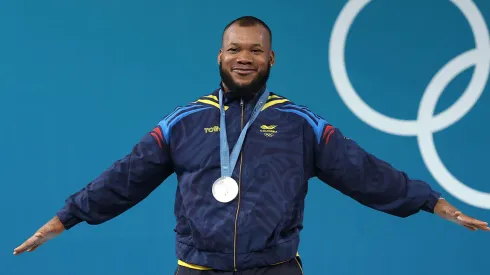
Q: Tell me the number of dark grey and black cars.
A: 0